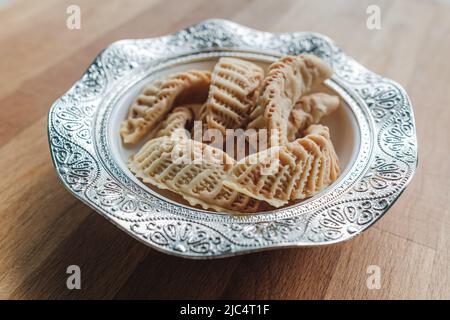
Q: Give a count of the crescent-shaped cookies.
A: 7